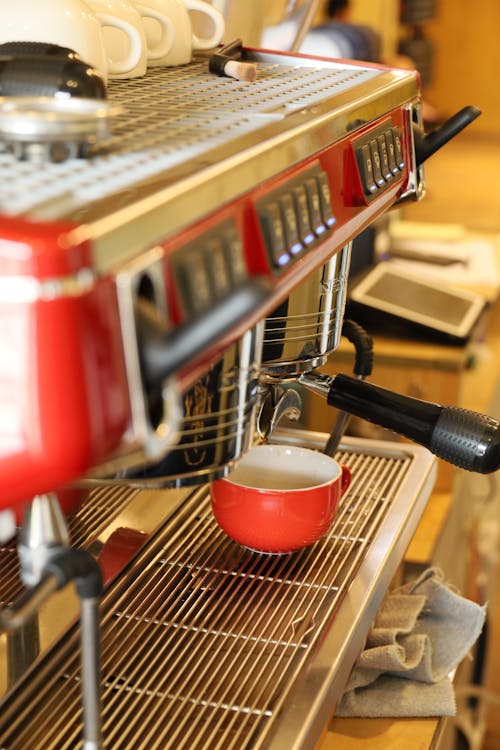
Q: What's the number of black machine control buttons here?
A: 13